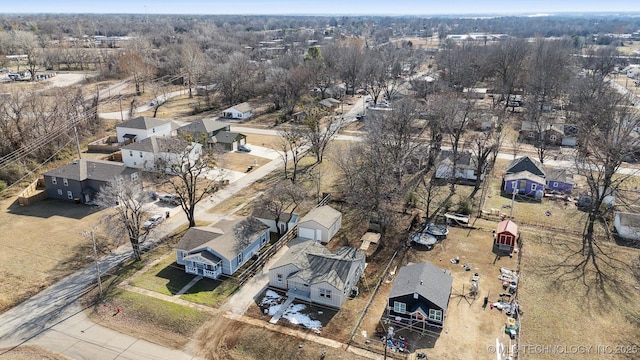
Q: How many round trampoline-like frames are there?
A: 2